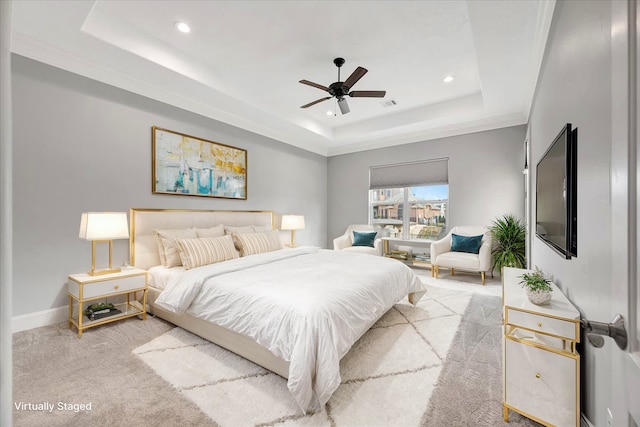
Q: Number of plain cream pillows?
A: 4